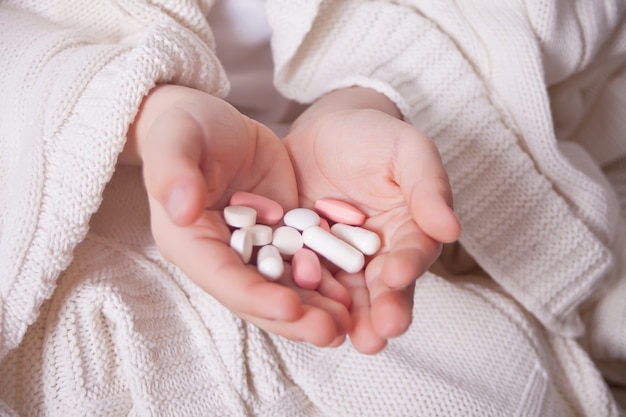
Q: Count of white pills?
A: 8